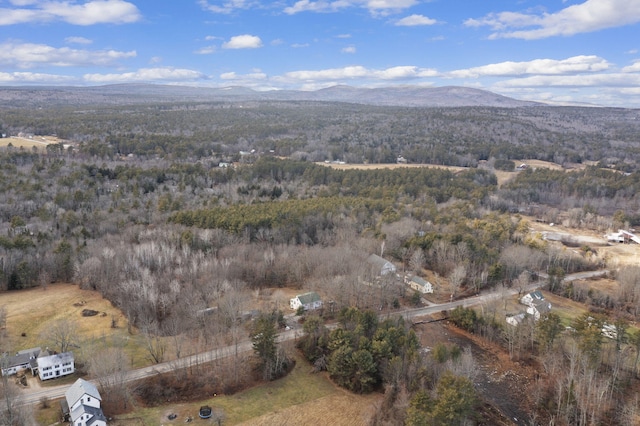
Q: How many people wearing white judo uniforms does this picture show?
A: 0